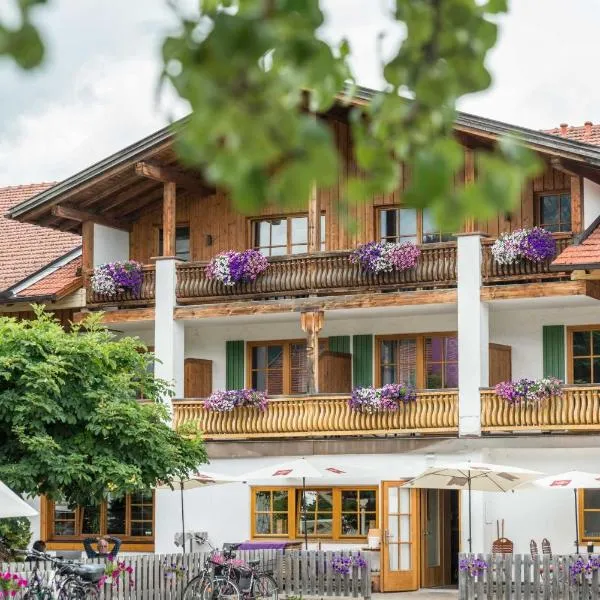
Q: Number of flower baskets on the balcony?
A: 7